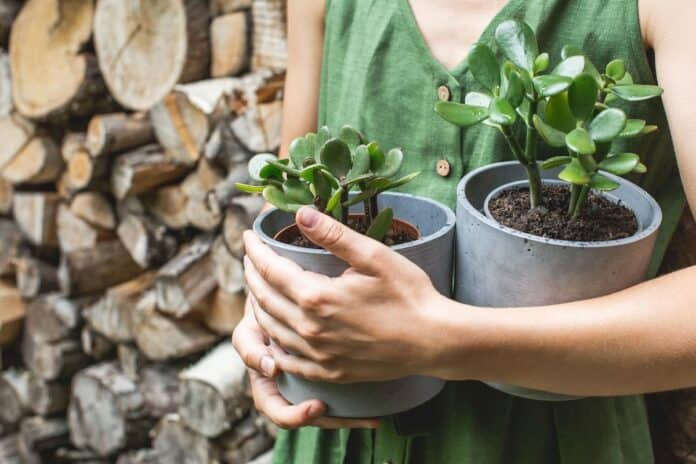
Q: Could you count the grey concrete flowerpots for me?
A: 2